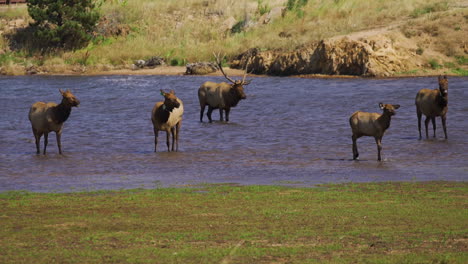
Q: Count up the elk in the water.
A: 5